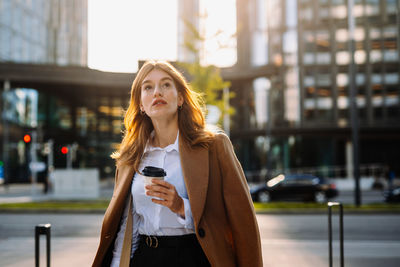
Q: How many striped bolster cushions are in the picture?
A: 0